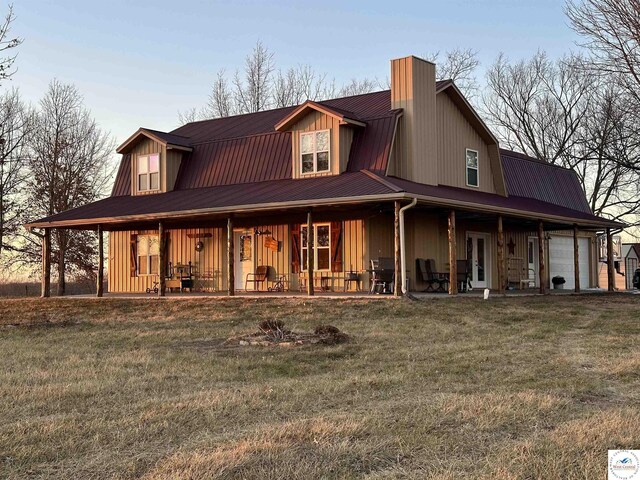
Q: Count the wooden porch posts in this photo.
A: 11